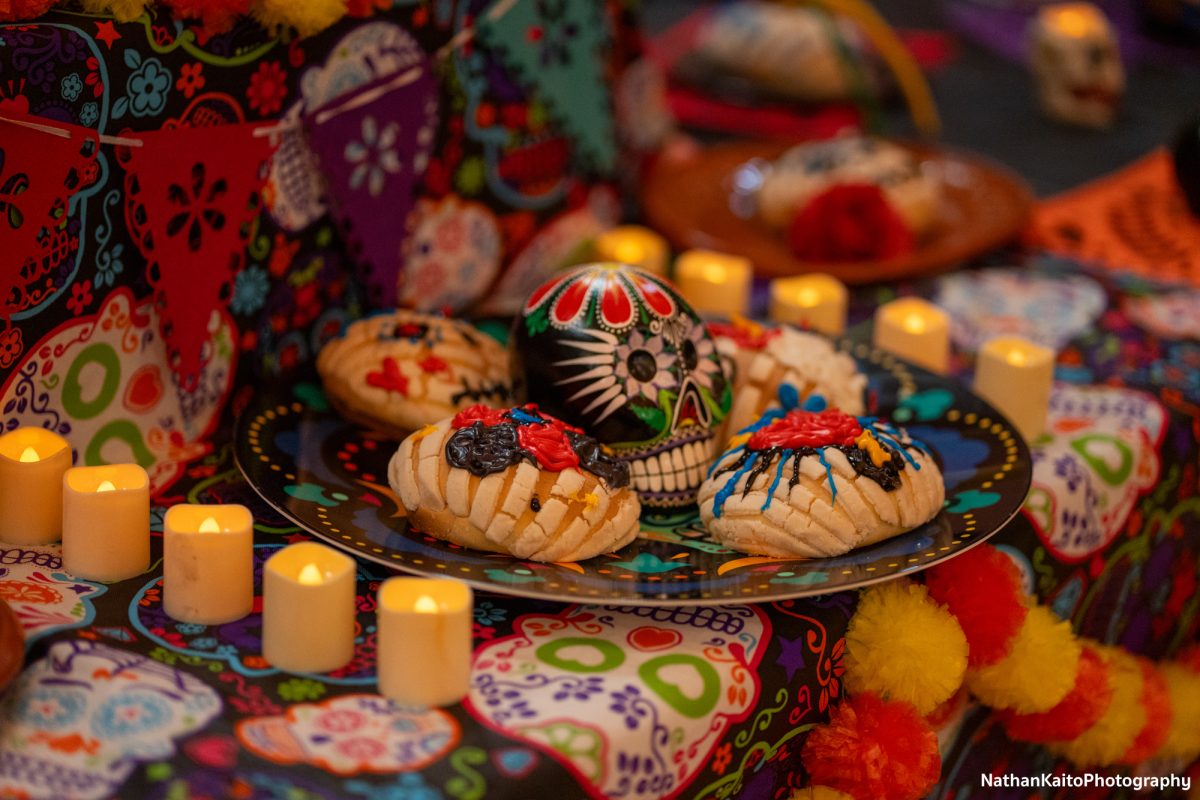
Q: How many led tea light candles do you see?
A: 10